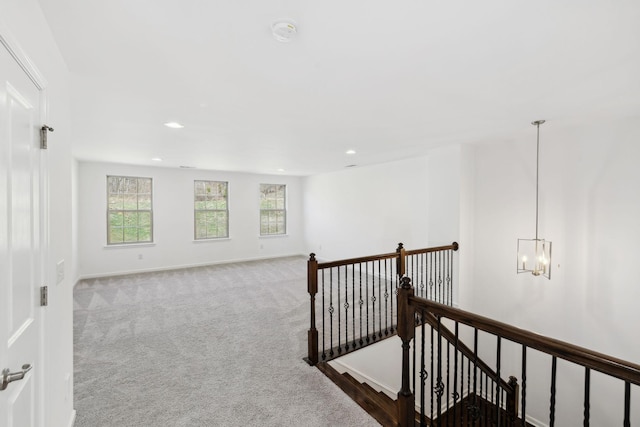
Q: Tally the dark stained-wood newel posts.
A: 4